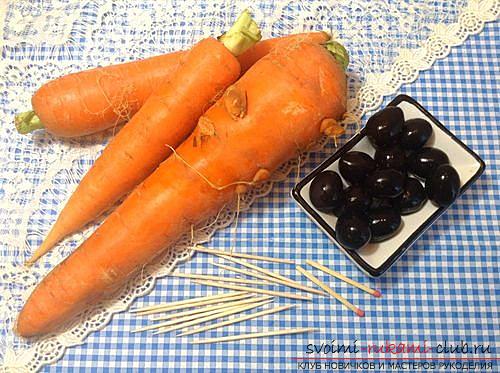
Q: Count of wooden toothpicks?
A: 12